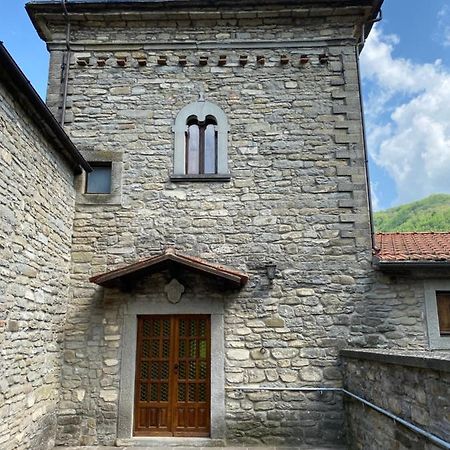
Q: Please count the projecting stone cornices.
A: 13